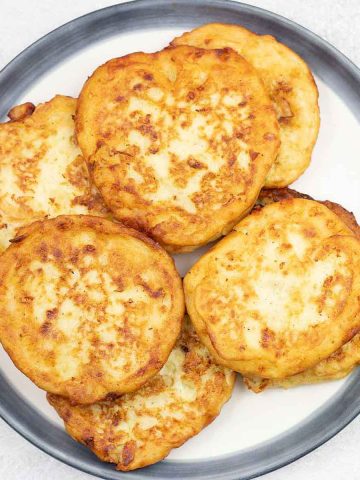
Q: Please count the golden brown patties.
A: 7